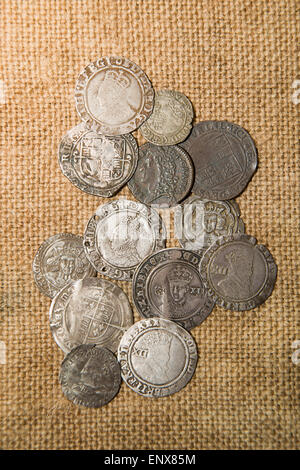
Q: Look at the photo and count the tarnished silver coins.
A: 13